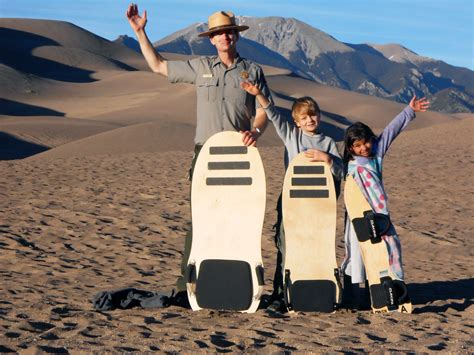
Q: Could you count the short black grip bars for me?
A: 6